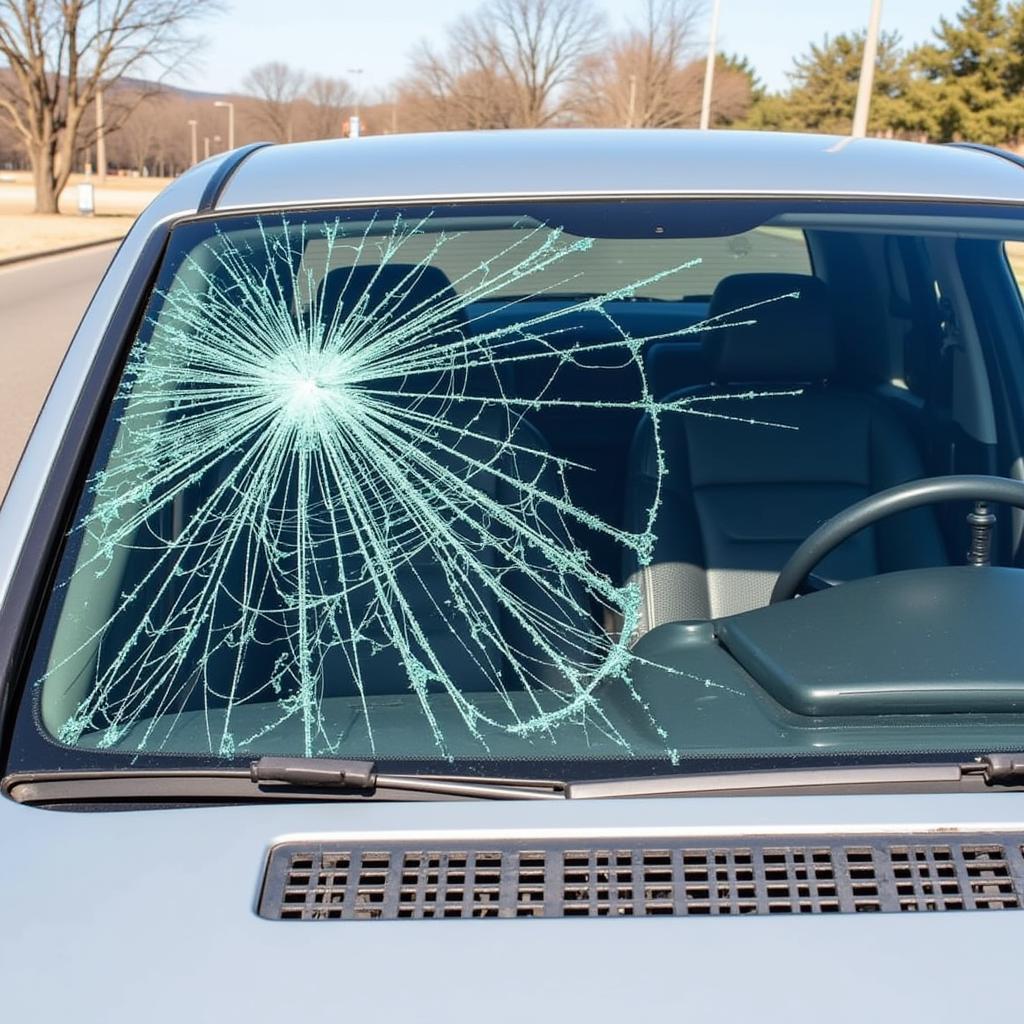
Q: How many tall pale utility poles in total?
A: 2